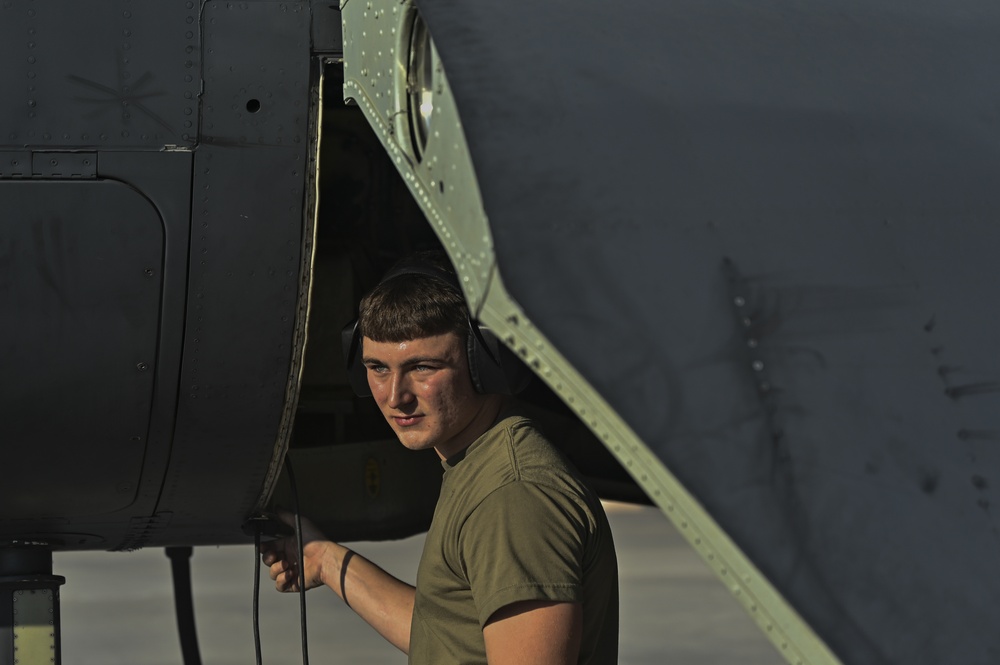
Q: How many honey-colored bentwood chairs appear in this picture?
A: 0